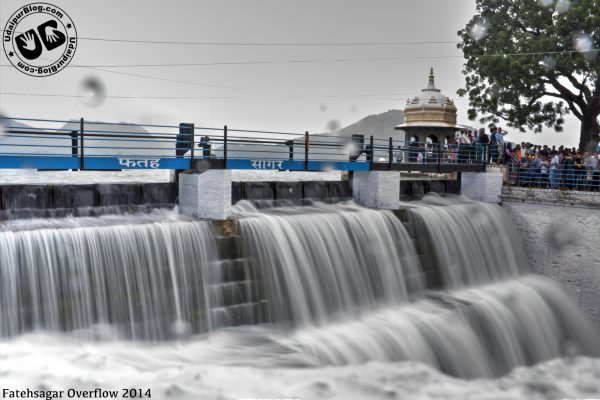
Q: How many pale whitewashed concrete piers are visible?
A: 3